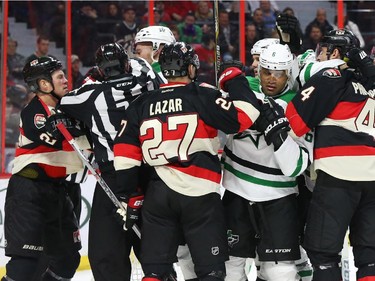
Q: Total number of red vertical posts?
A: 5